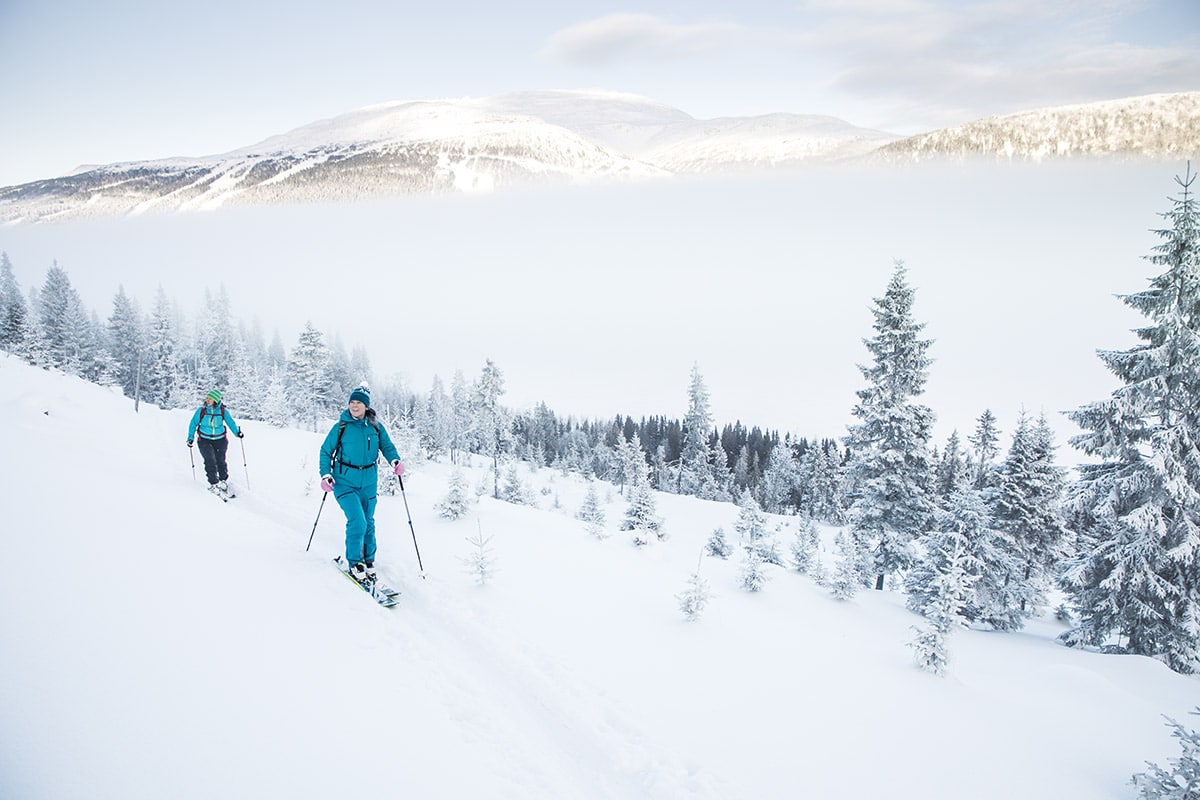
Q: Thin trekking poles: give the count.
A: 4